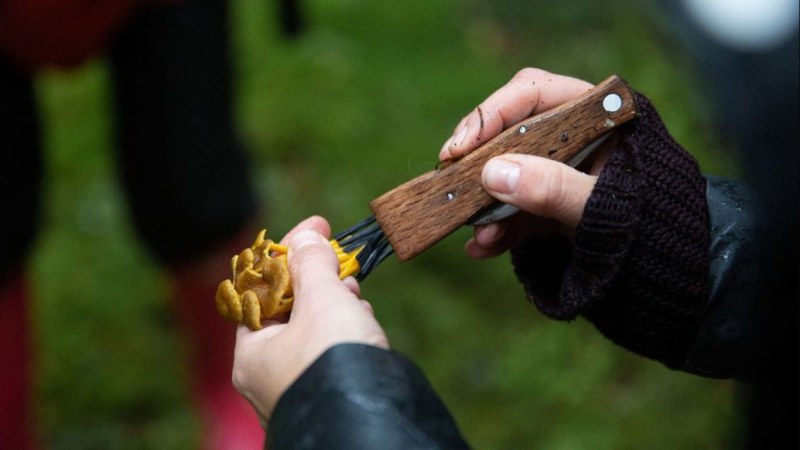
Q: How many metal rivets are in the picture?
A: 3